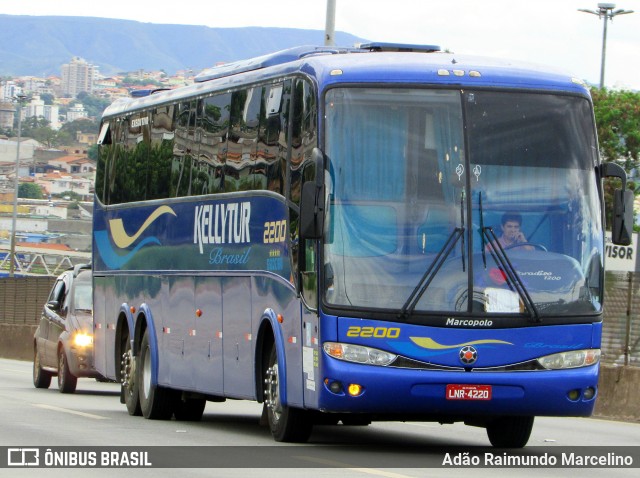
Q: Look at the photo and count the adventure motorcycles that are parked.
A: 0